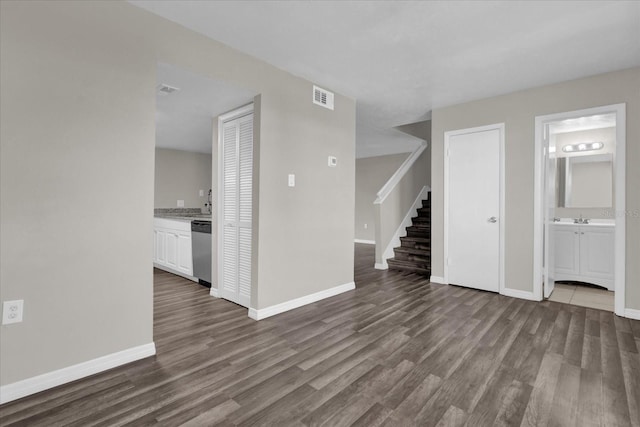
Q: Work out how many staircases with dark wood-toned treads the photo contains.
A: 1